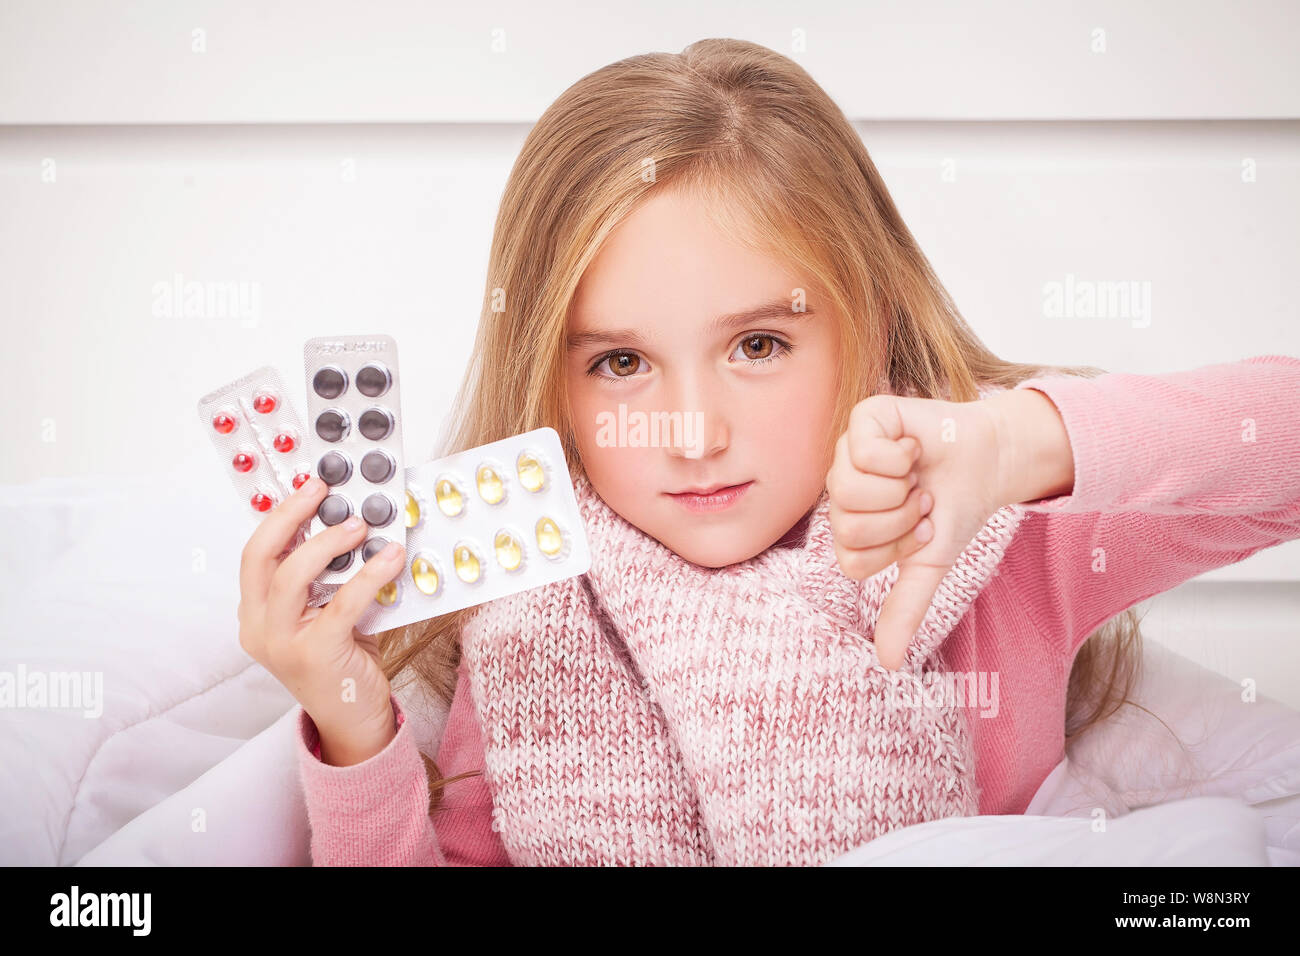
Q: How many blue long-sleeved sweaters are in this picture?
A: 0